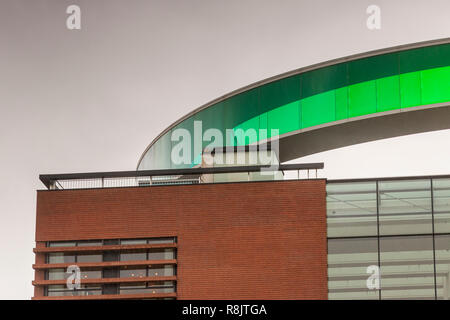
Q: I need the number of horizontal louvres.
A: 4